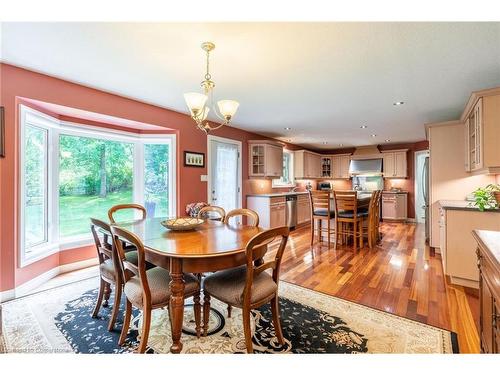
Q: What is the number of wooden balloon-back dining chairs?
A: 6